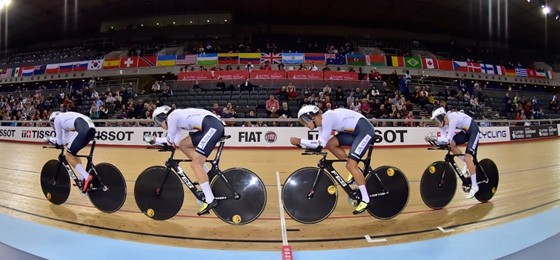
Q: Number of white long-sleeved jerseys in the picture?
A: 4